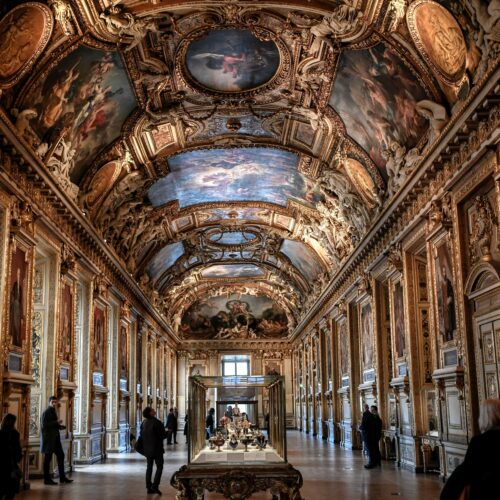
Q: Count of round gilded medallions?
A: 4